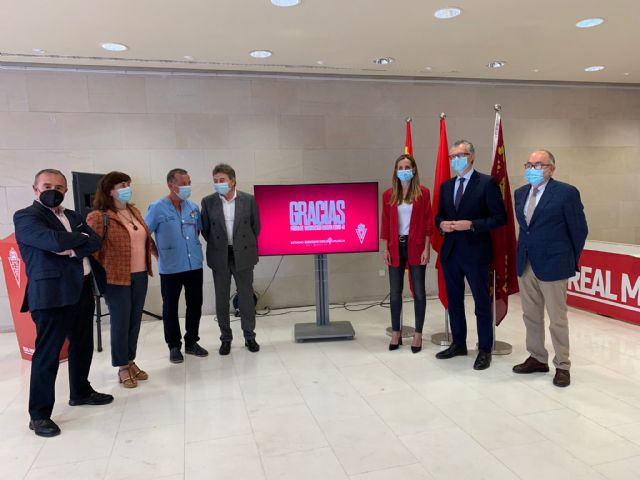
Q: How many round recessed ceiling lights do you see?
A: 8